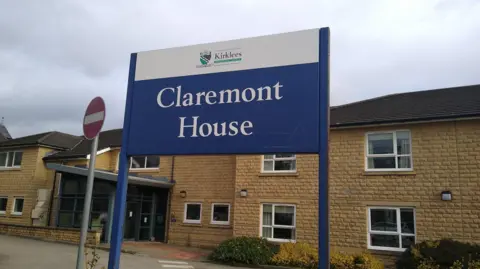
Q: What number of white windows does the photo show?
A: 10